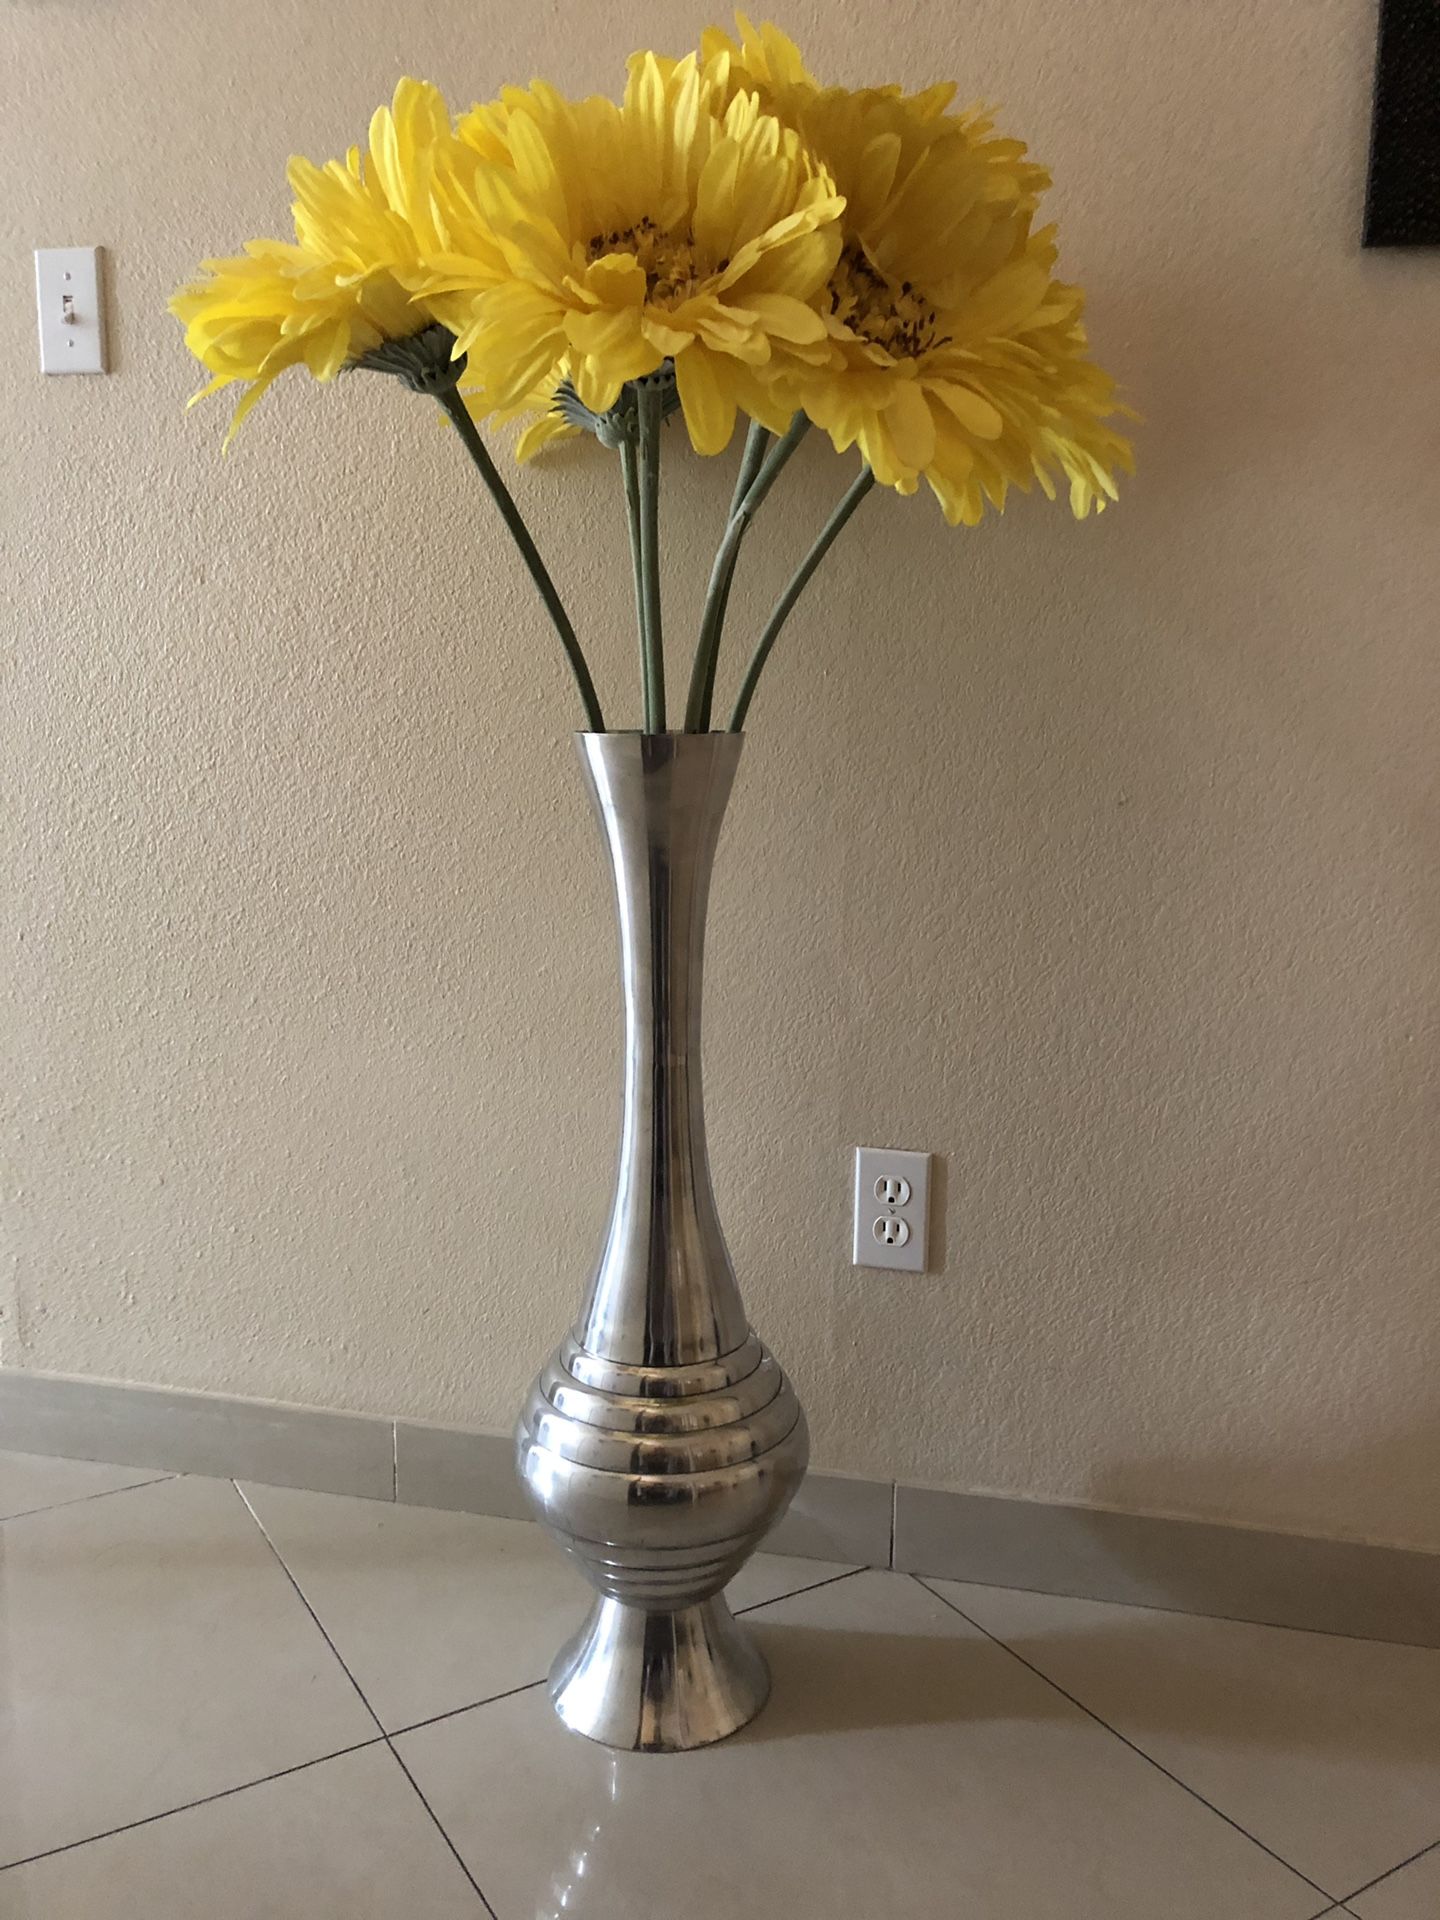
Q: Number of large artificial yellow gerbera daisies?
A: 6